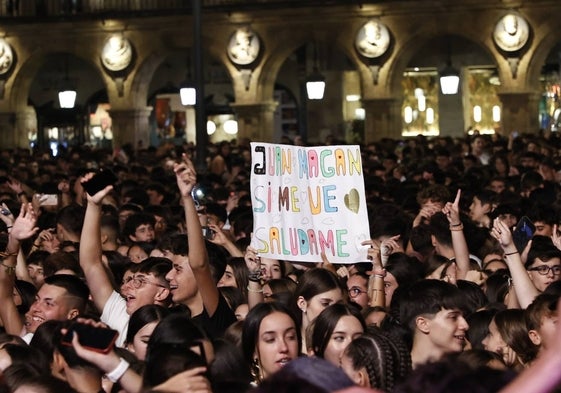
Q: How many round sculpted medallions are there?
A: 5